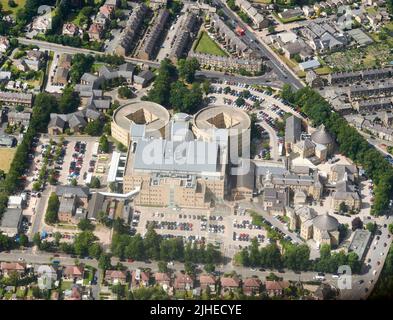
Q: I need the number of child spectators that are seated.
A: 0